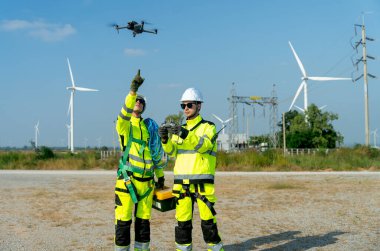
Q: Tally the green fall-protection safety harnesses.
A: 1